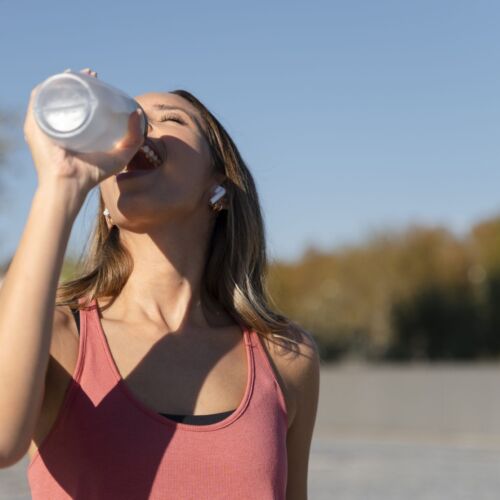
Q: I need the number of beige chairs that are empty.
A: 0